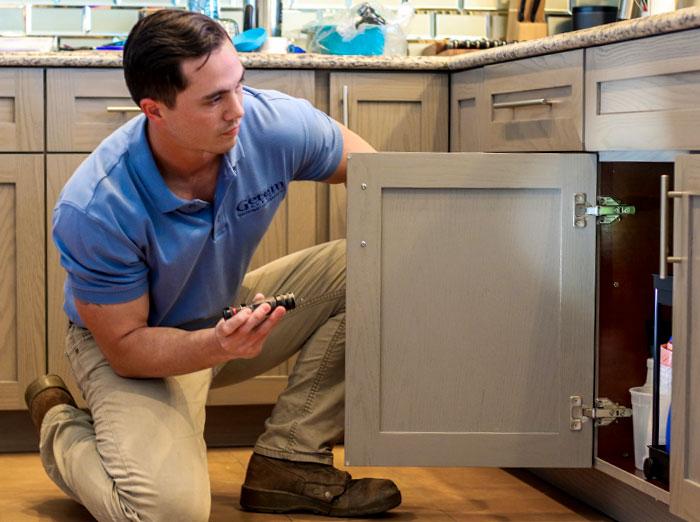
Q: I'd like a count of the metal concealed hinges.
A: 2